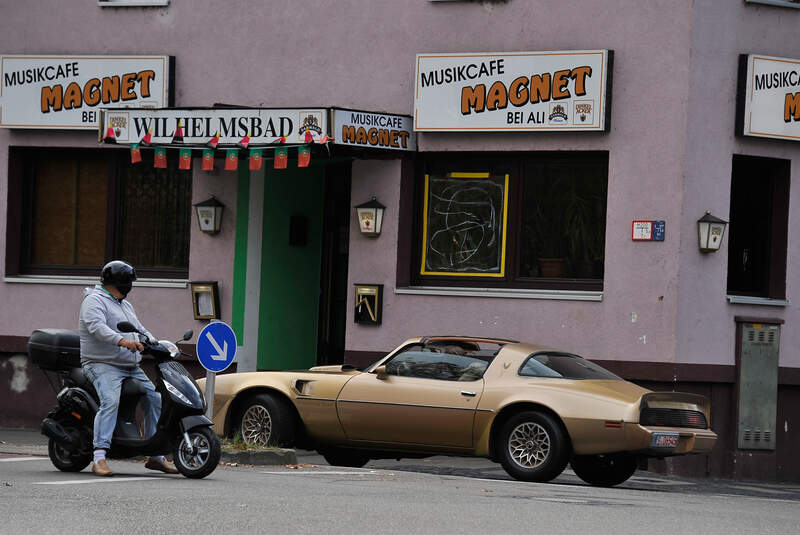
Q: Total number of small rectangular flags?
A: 8